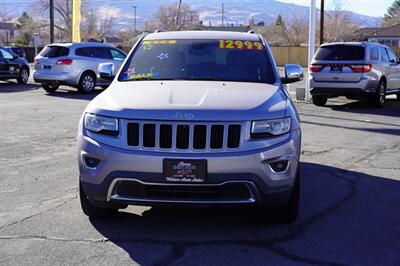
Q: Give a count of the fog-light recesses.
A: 2